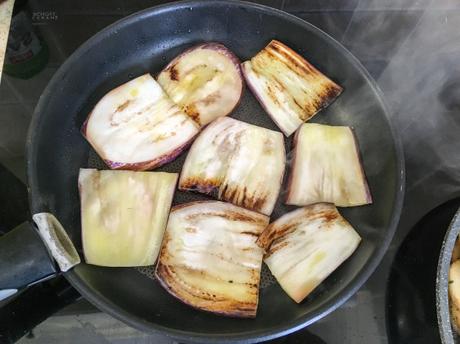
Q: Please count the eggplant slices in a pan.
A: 8